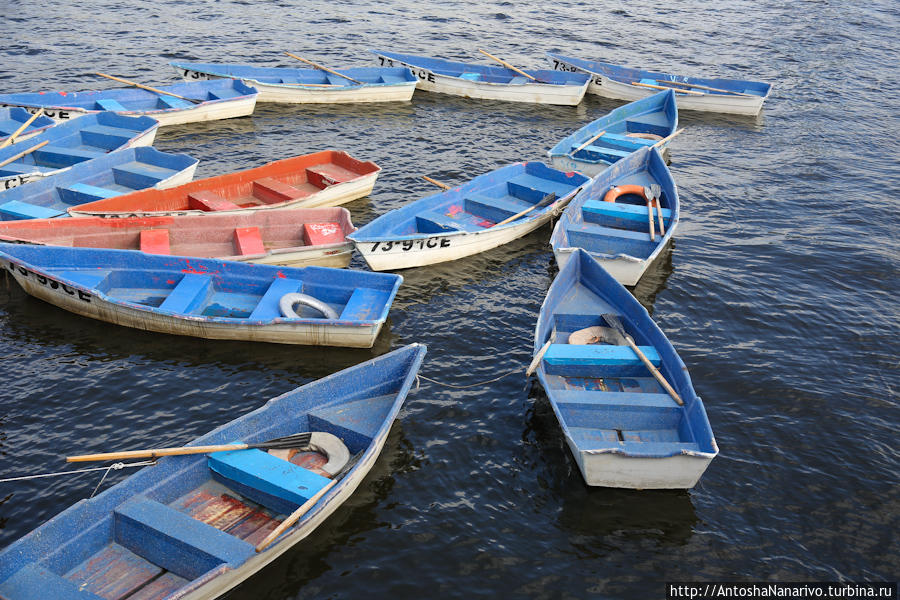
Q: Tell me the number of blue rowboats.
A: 13